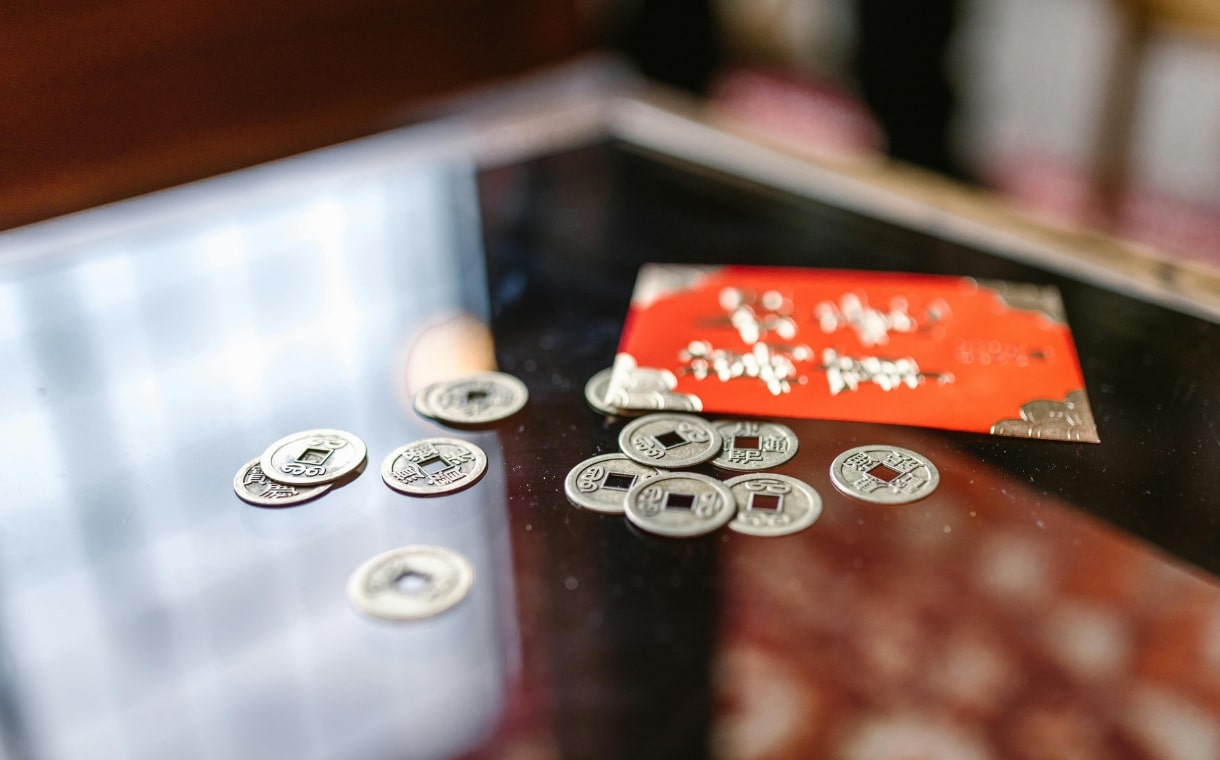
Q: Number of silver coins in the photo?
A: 13